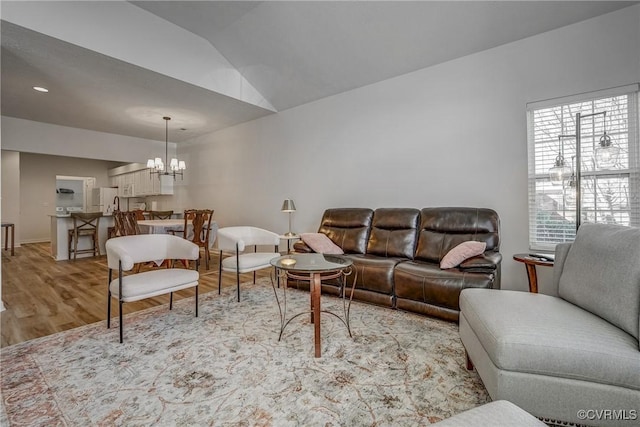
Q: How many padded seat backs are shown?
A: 6